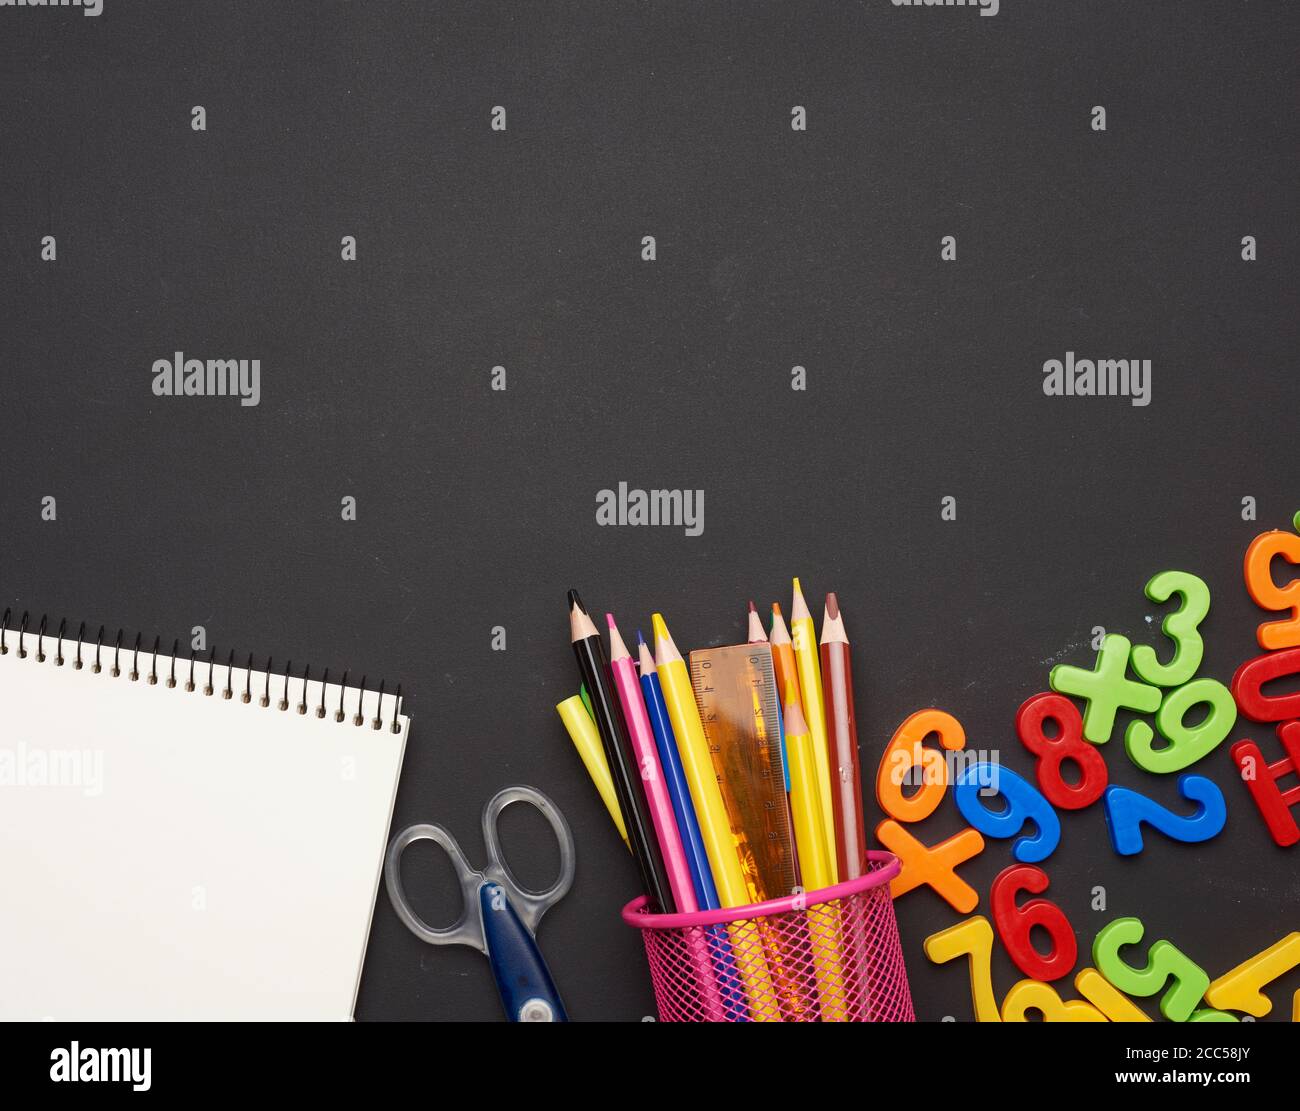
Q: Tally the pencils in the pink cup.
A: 9